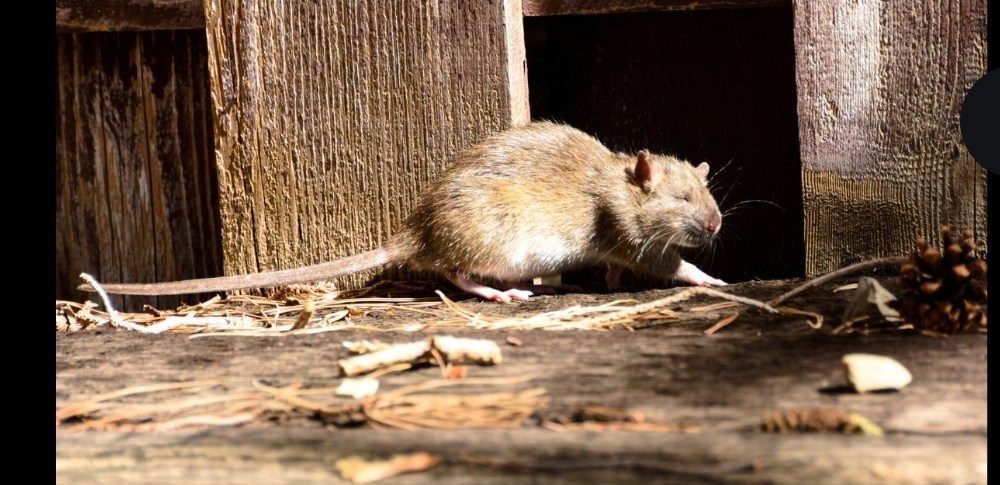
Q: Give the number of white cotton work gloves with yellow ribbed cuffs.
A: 0